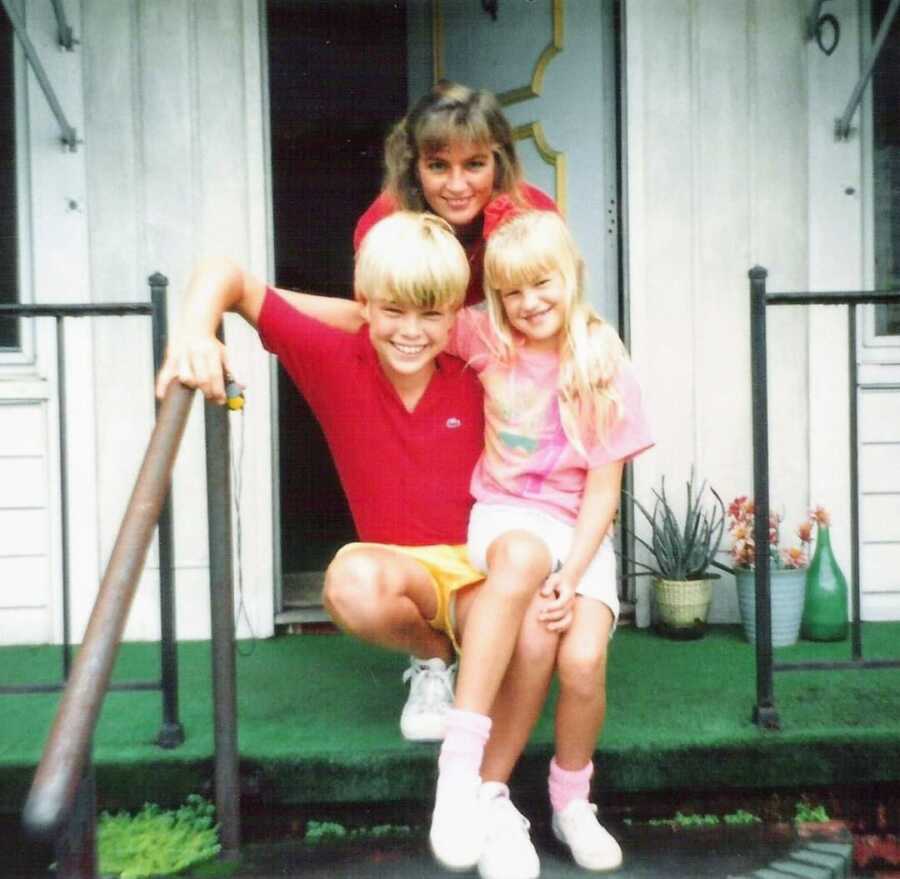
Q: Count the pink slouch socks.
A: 2